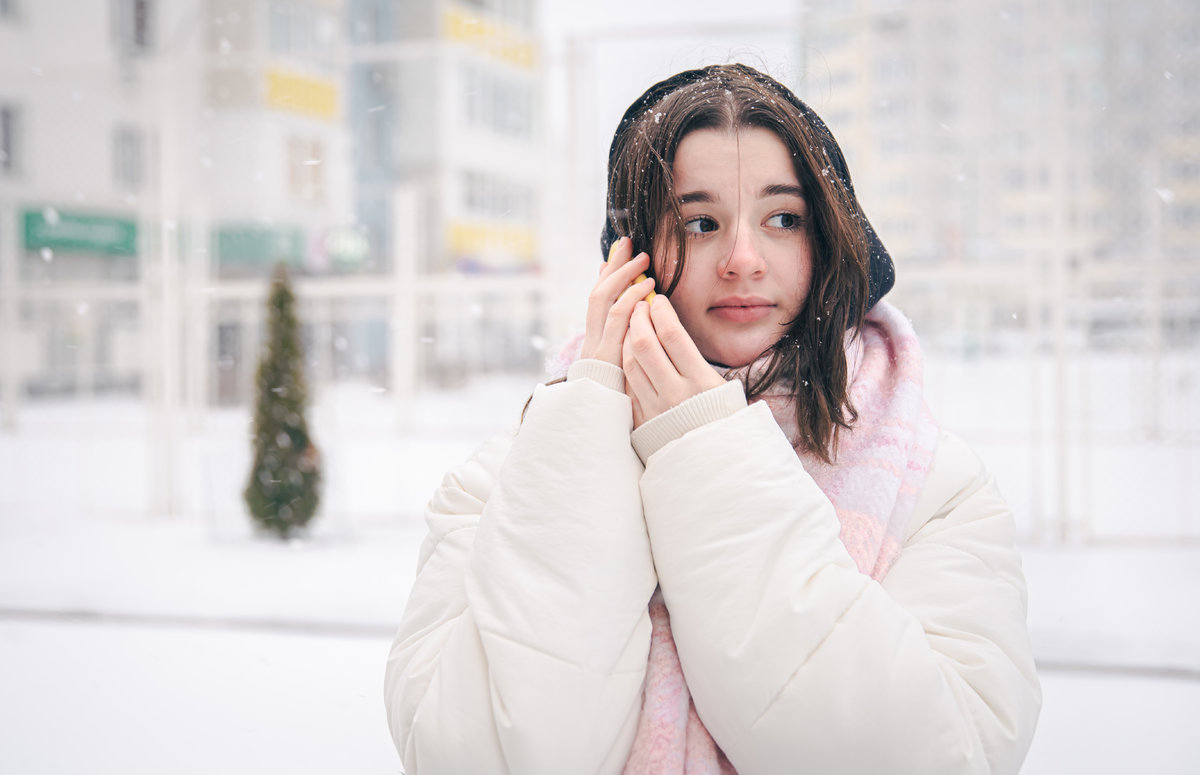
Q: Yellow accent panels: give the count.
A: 3